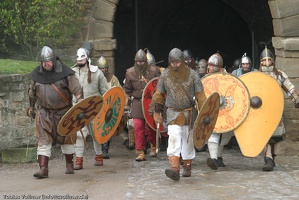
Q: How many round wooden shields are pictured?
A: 5